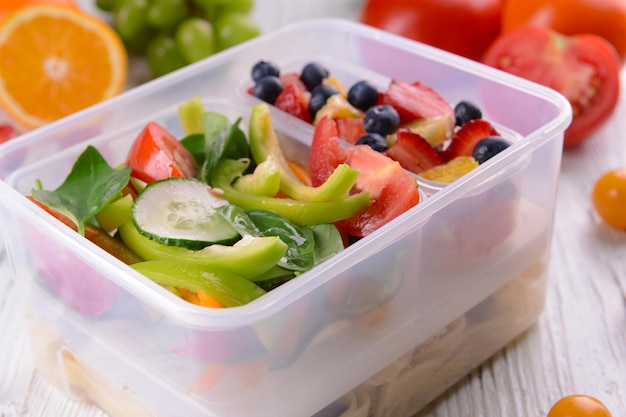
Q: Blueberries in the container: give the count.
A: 9